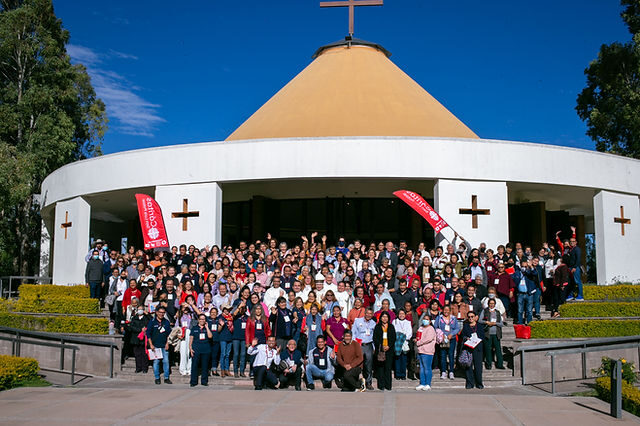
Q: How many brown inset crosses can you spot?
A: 4